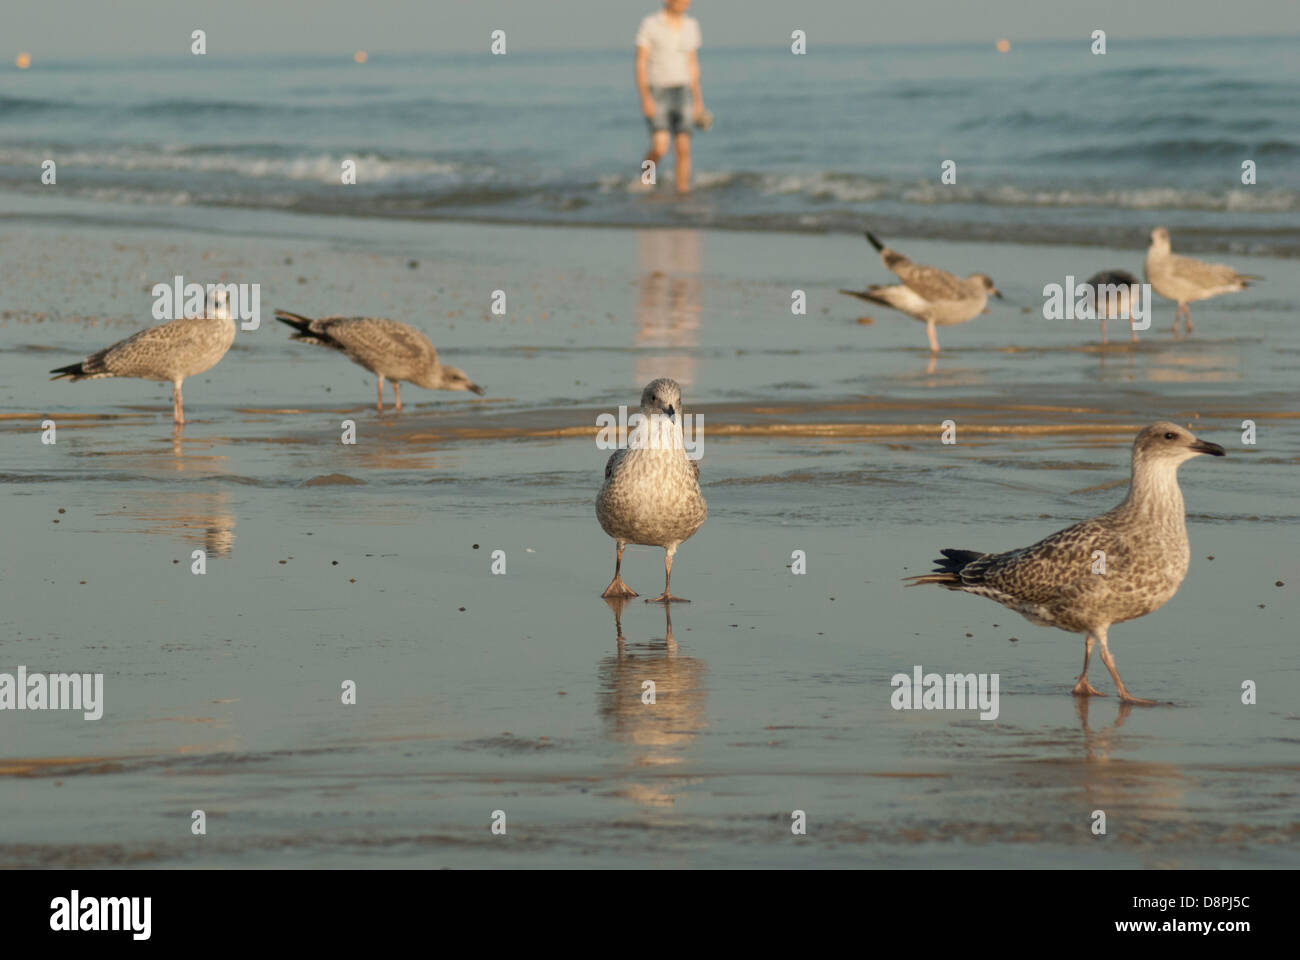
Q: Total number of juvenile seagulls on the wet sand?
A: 7